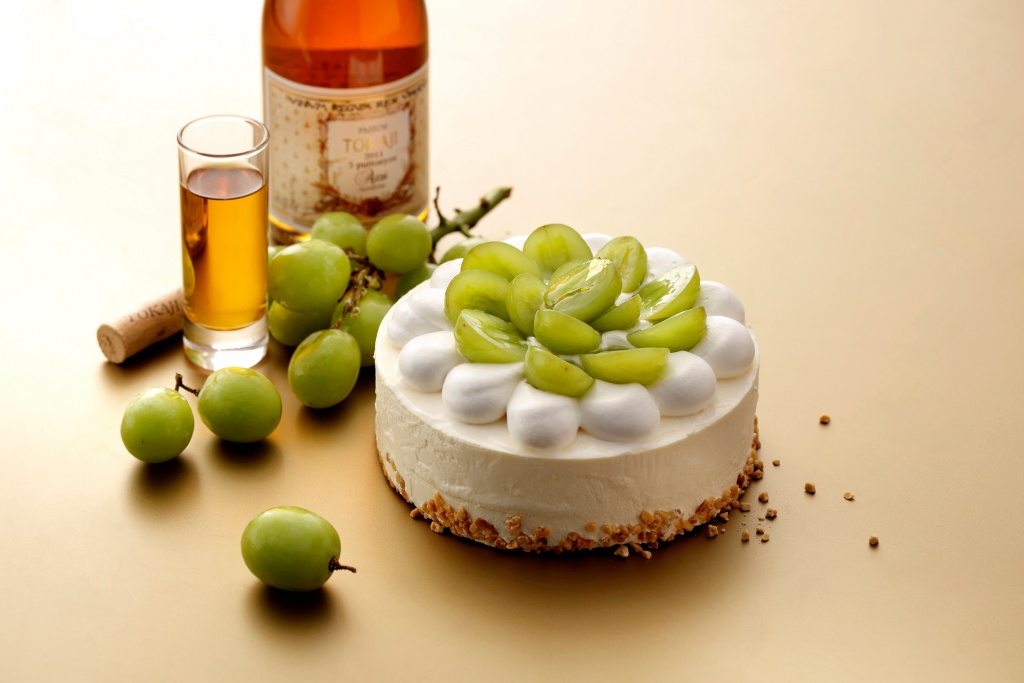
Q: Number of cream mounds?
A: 12